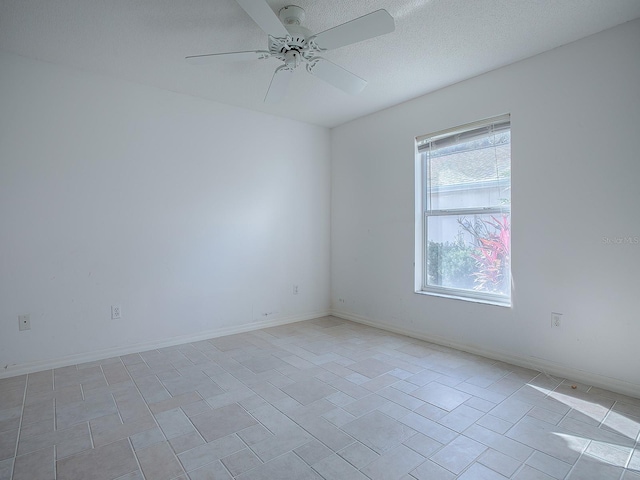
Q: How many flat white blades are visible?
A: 5